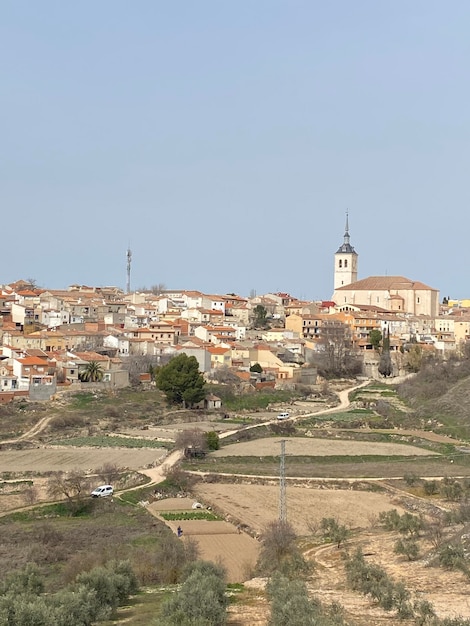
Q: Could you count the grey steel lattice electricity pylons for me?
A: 1